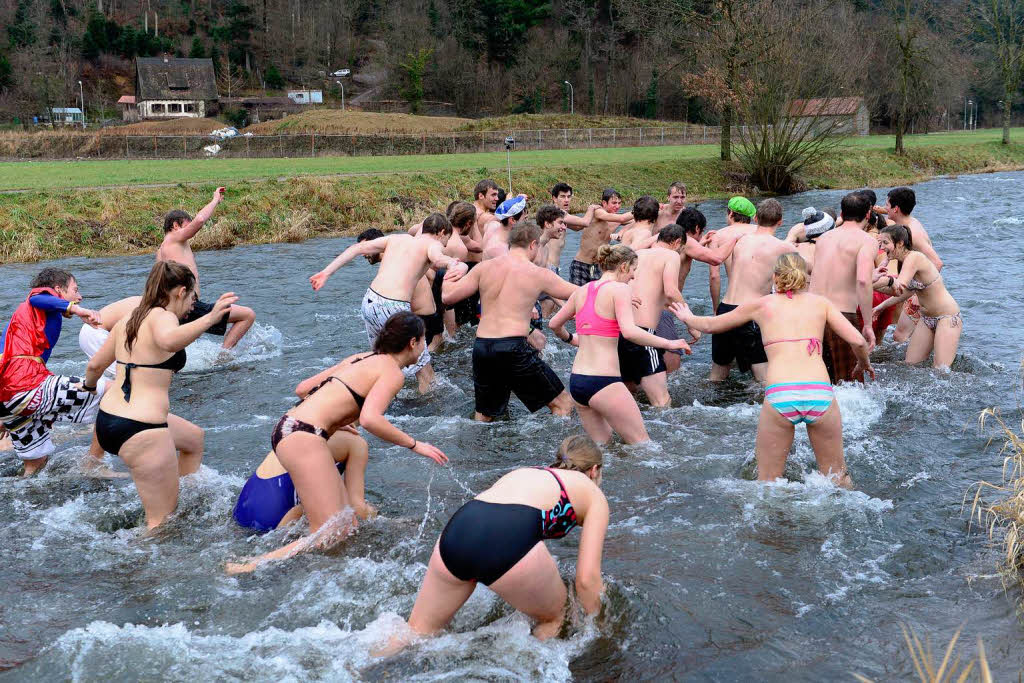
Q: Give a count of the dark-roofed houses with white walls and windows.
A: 1